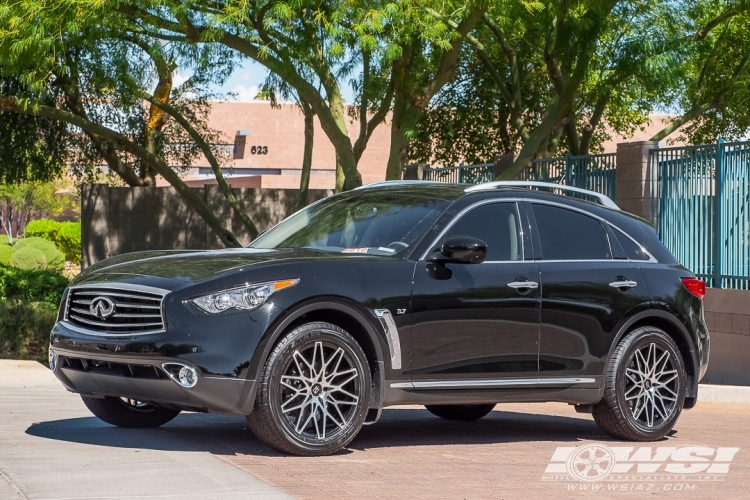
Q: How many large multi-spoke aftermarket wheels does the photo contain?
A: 2